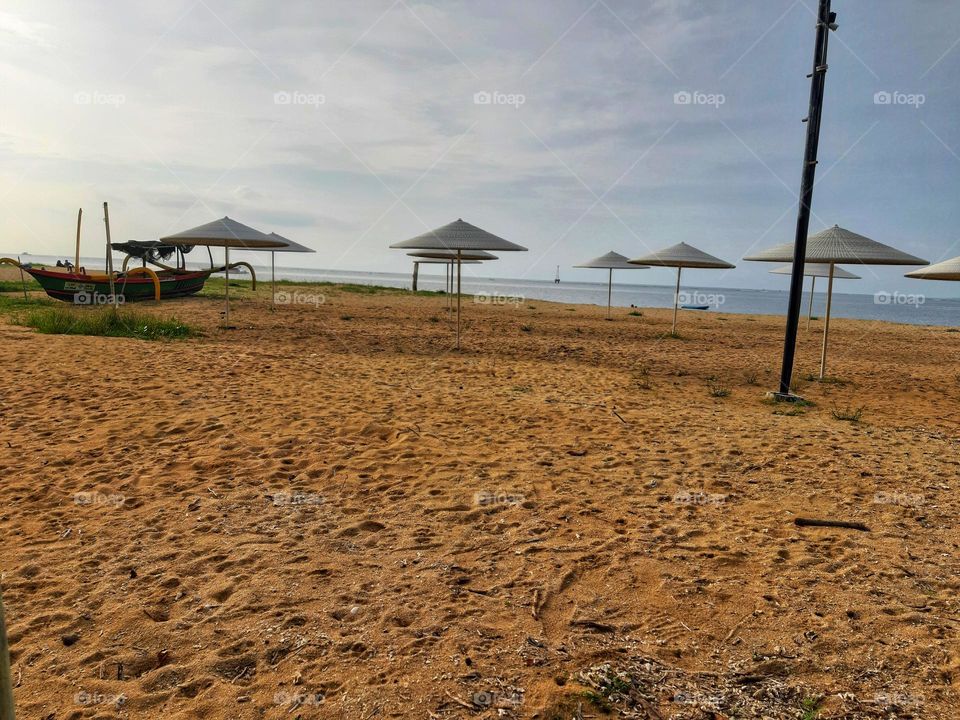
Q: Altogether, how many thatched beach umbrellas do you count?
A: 10